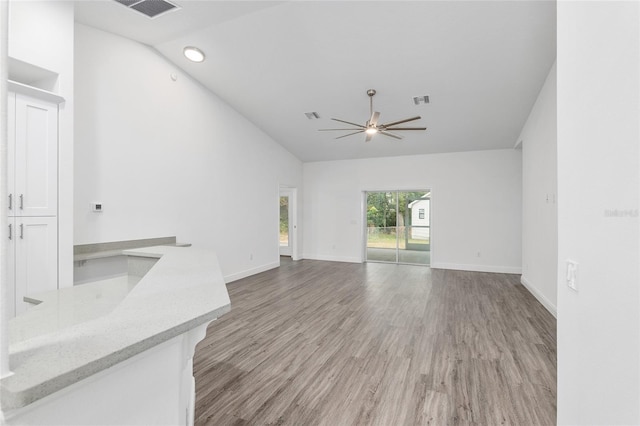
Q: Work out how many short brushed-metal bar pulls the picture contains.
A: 4